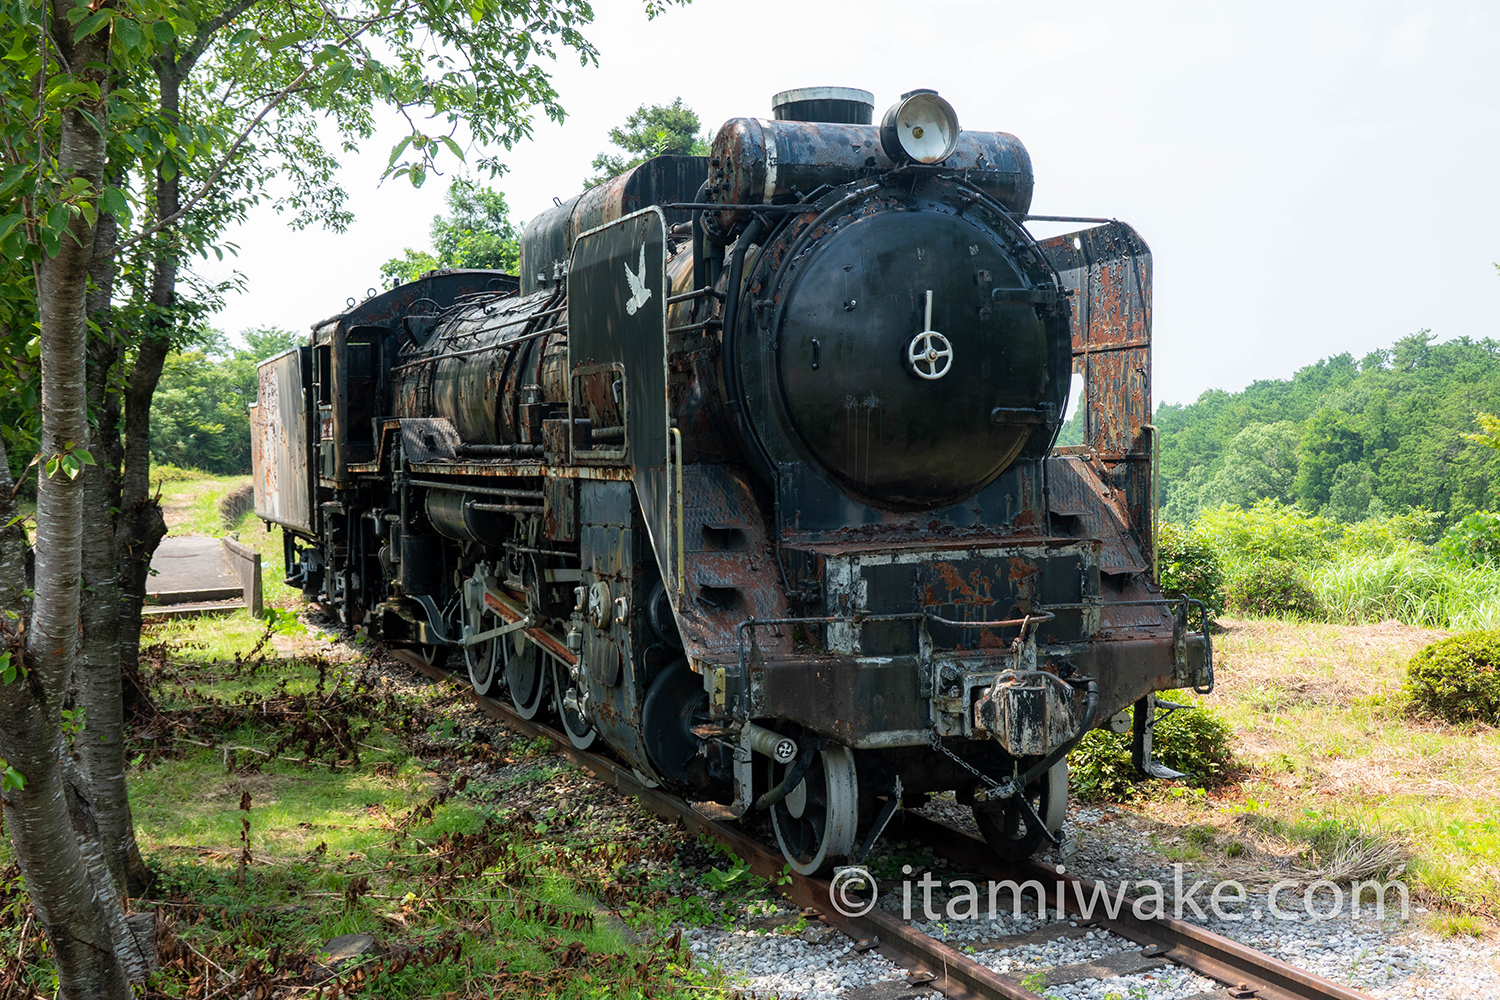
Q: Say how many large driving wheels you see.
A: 3